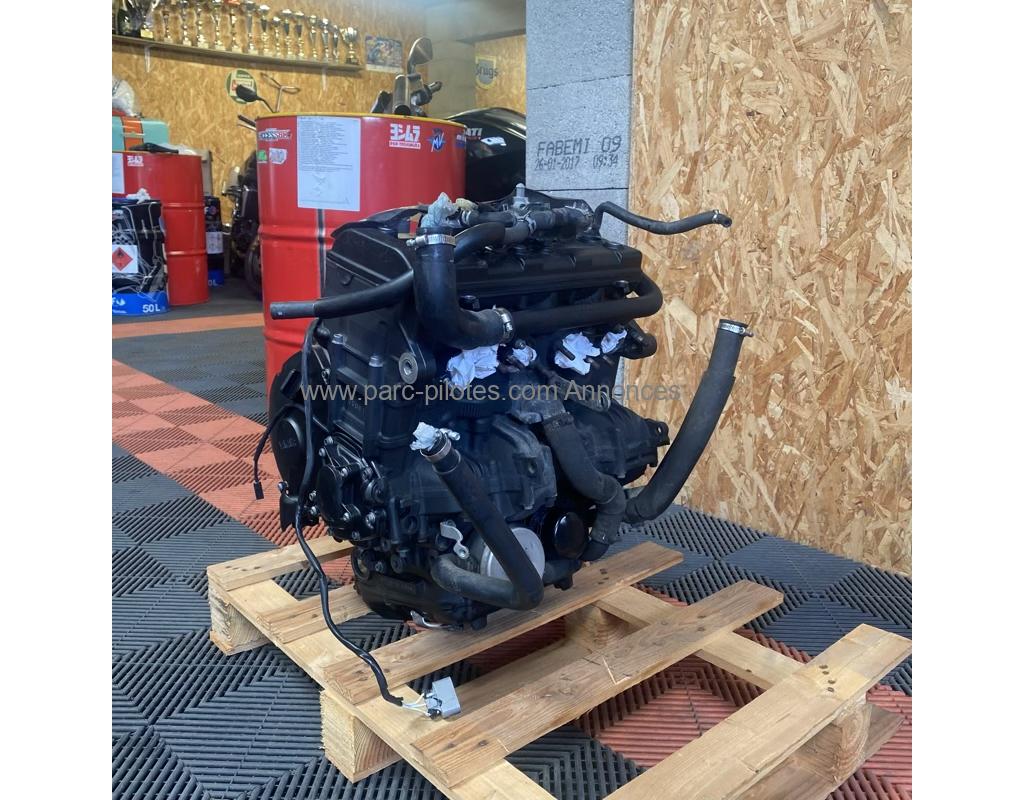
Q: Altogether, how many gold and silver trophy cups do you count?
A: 15